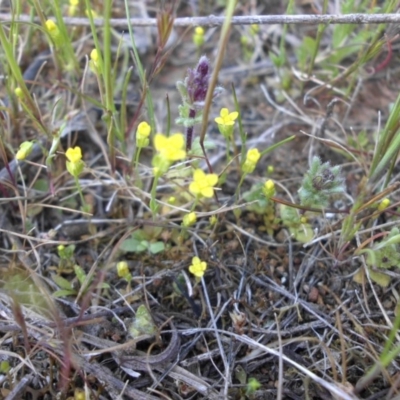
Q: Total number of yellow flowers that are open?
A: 4